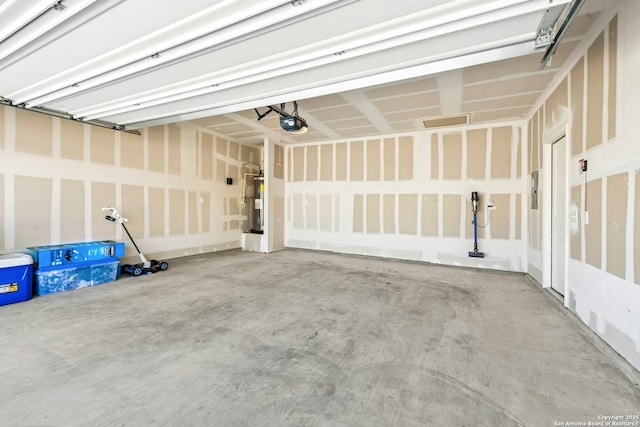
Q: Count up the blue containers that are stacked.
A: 2